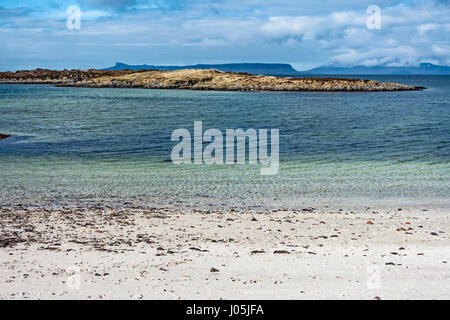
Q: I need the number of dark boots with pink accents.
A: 0